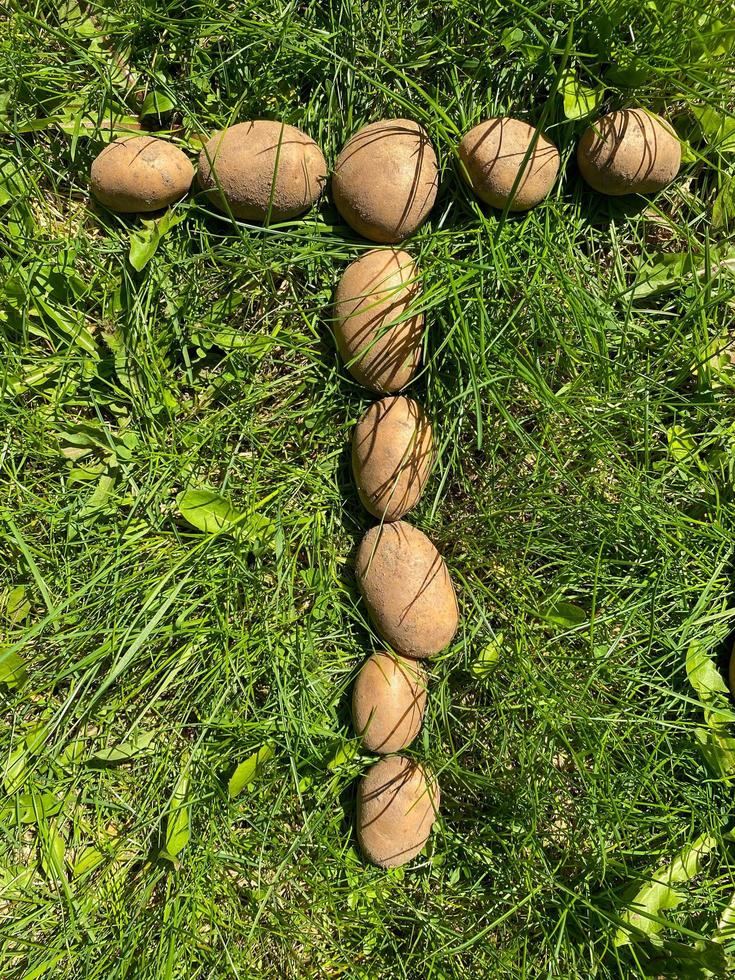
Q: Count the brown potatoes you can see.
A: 10